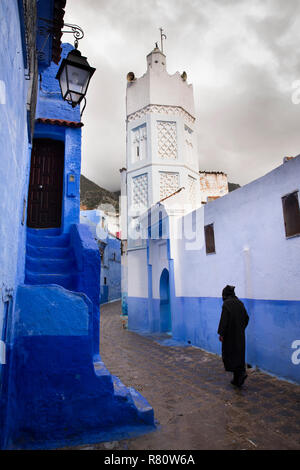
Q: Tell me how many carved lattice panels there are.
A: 3